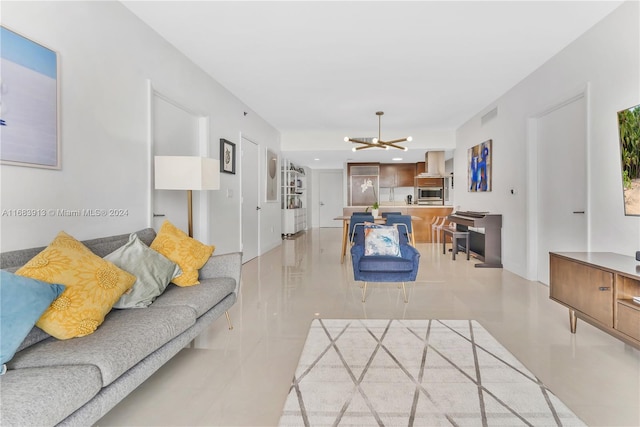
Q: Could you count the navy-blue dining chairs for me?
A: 4